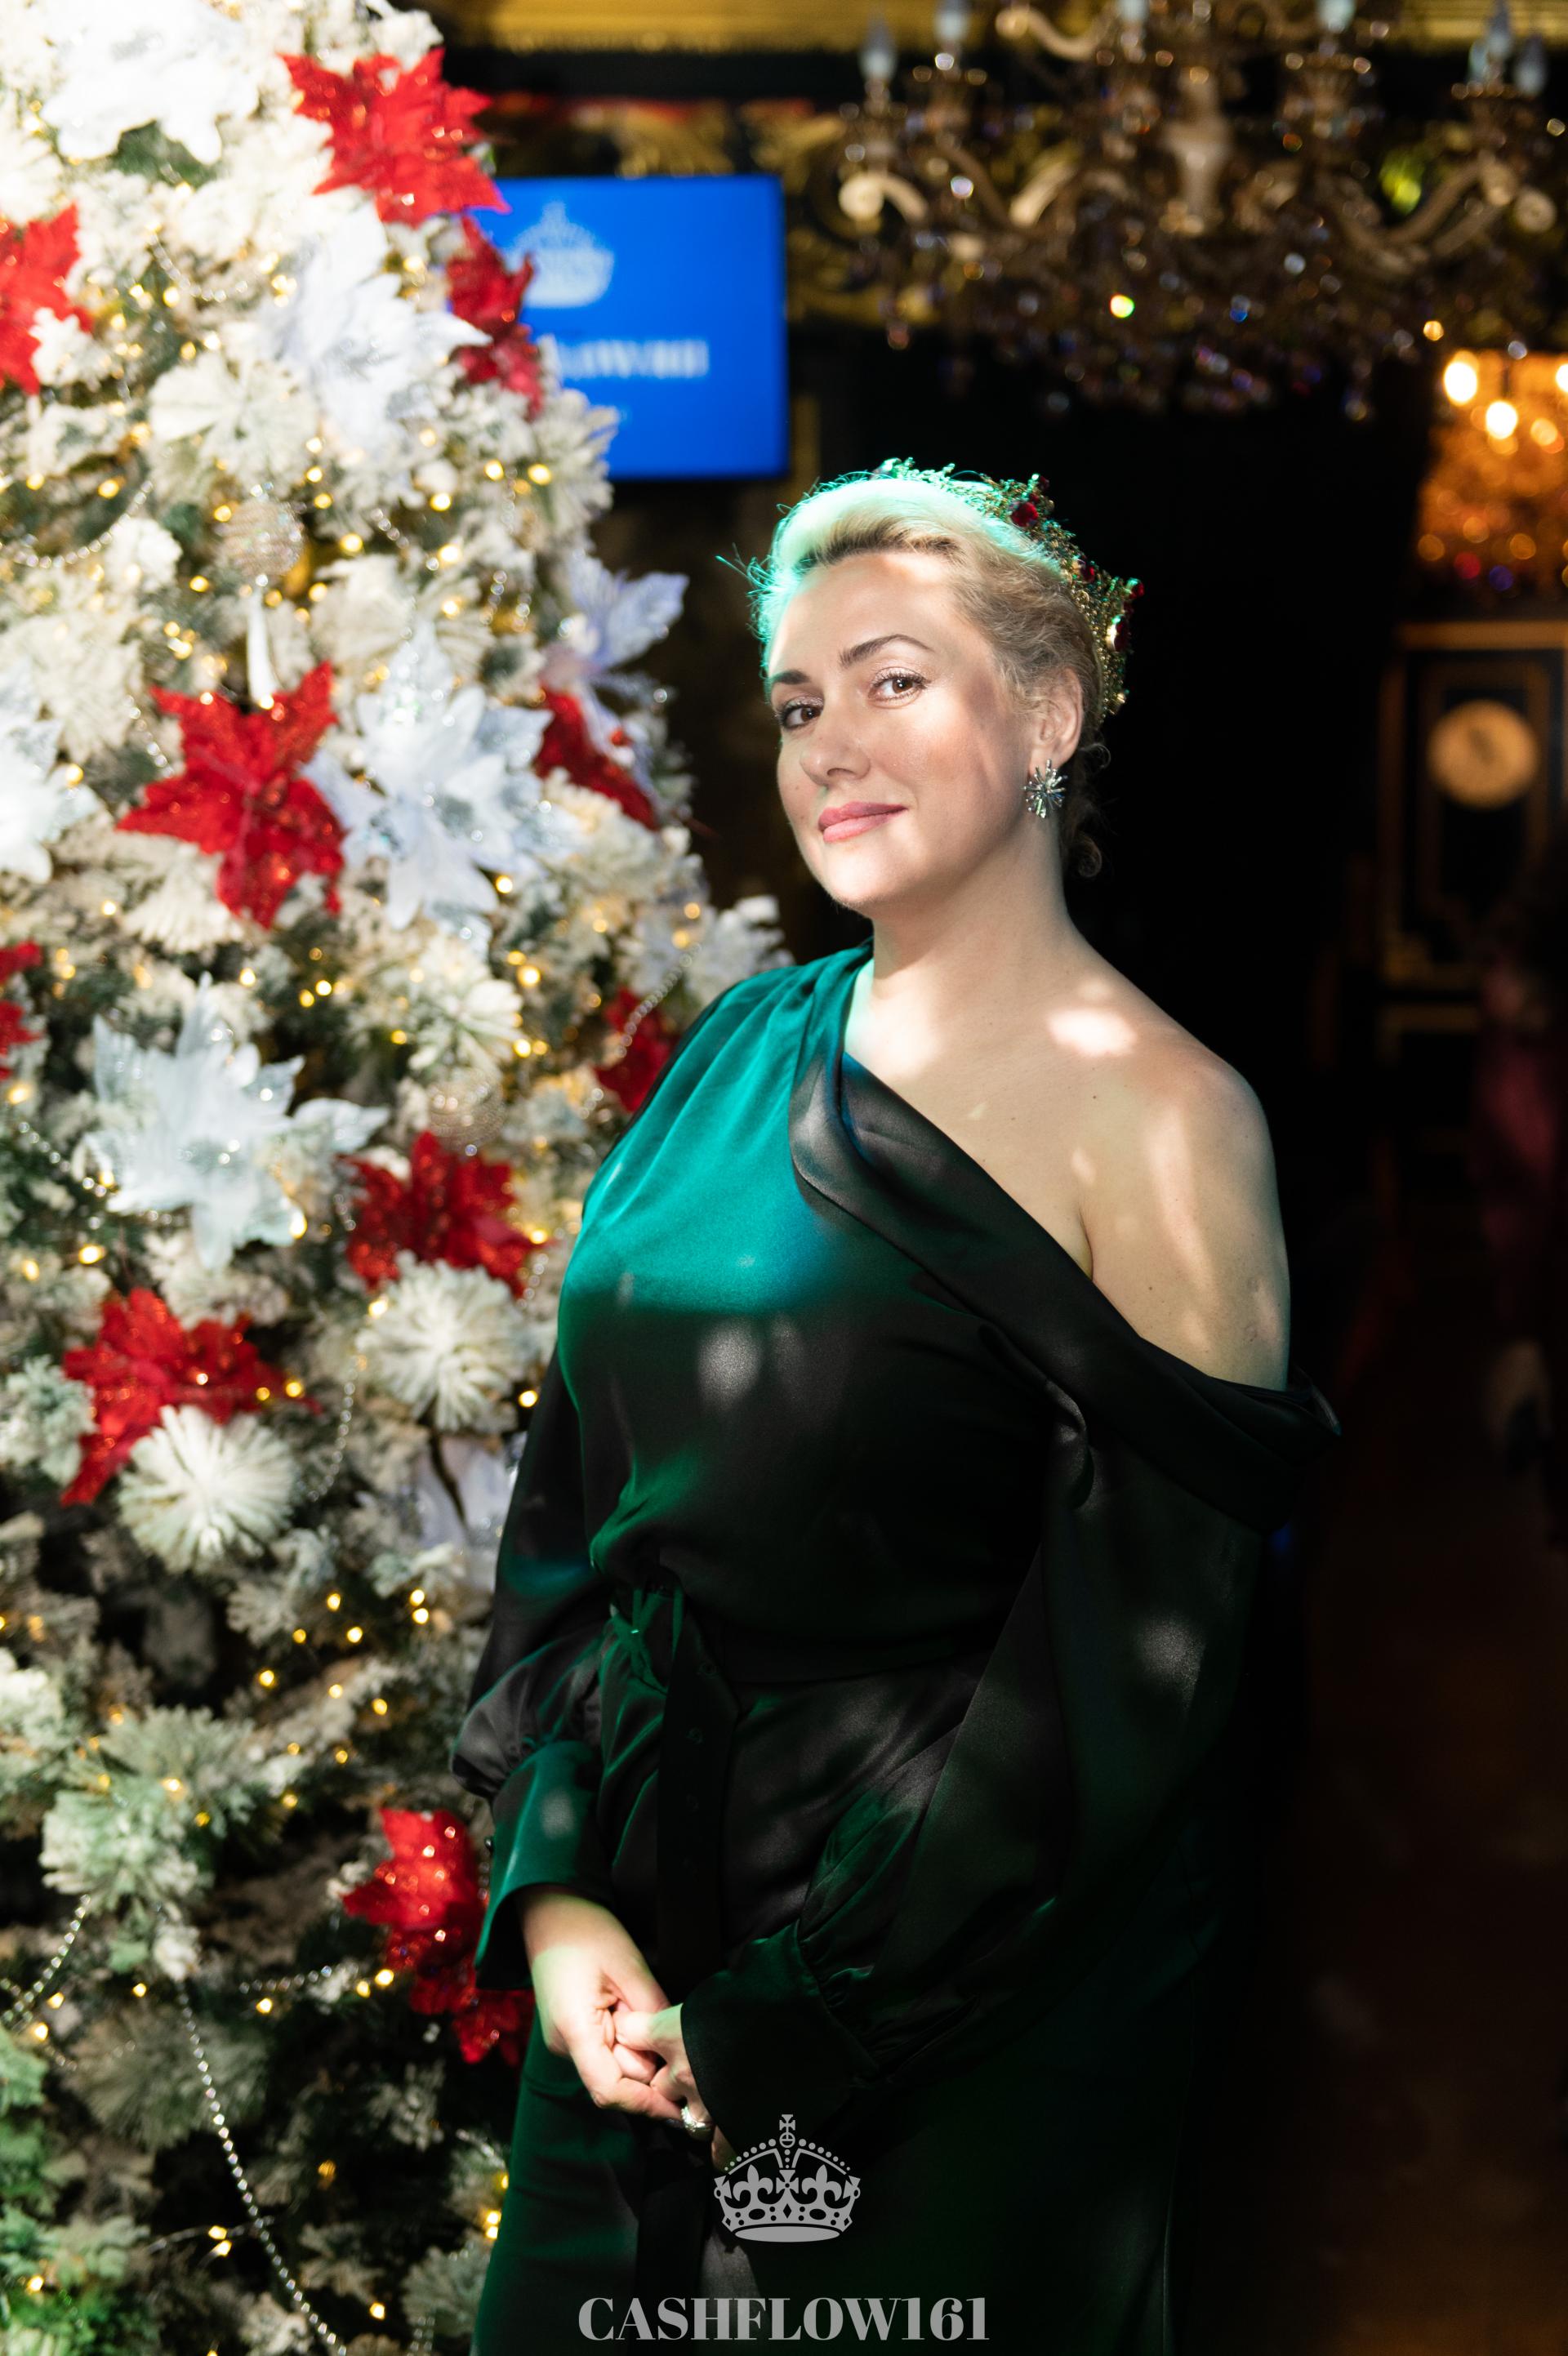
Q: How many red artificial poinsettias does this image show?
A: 10